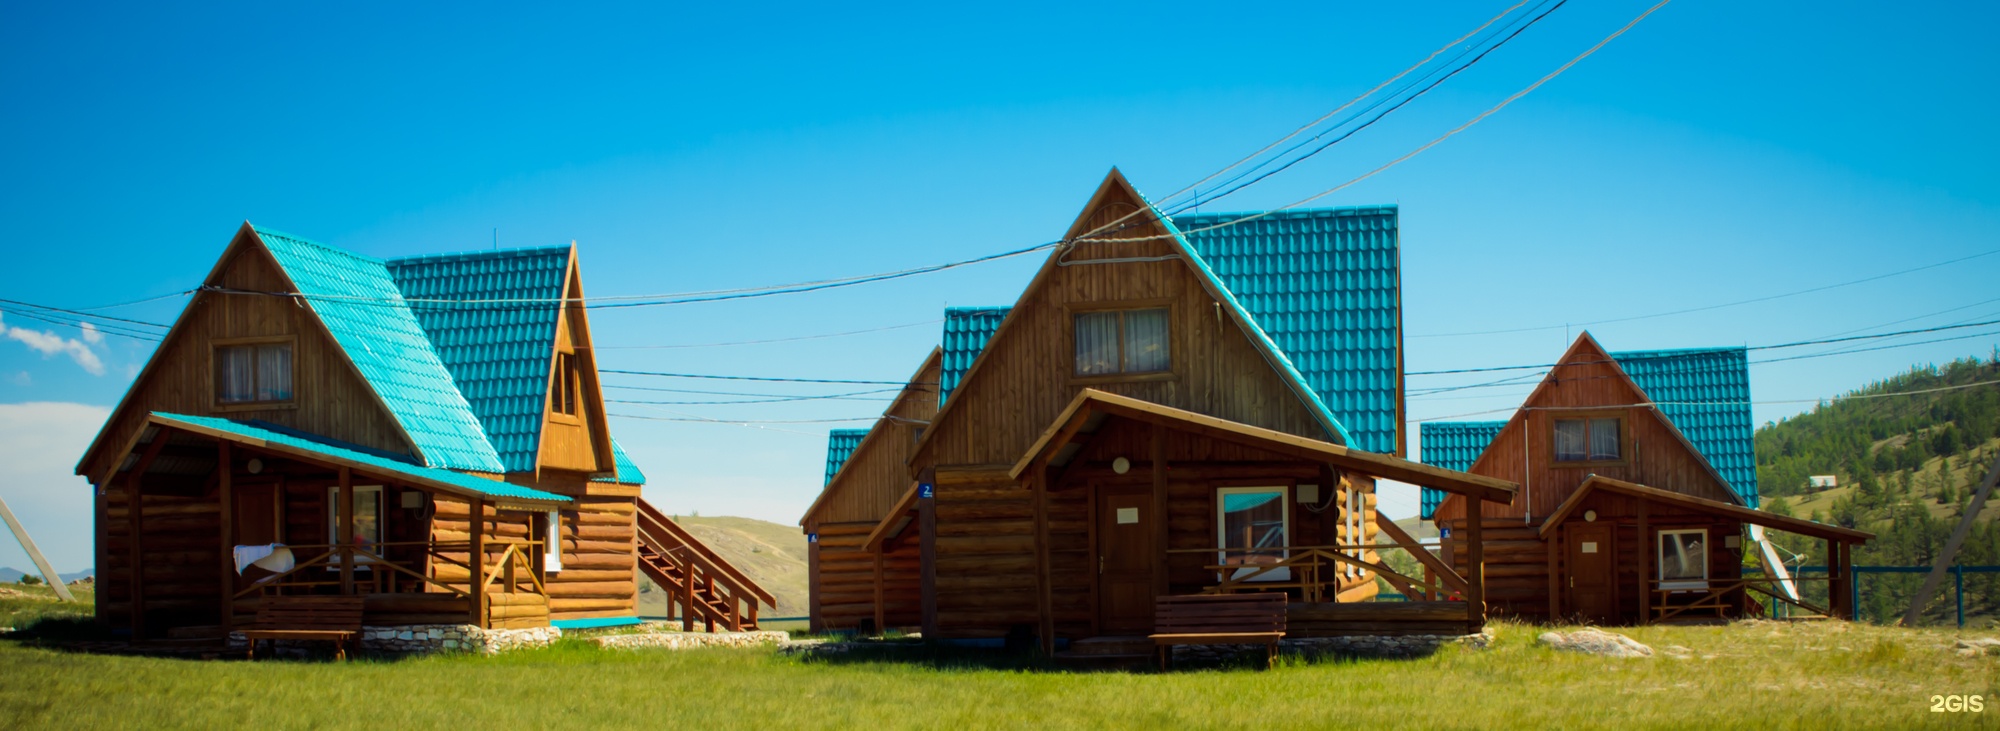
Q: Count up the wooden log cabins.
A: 4